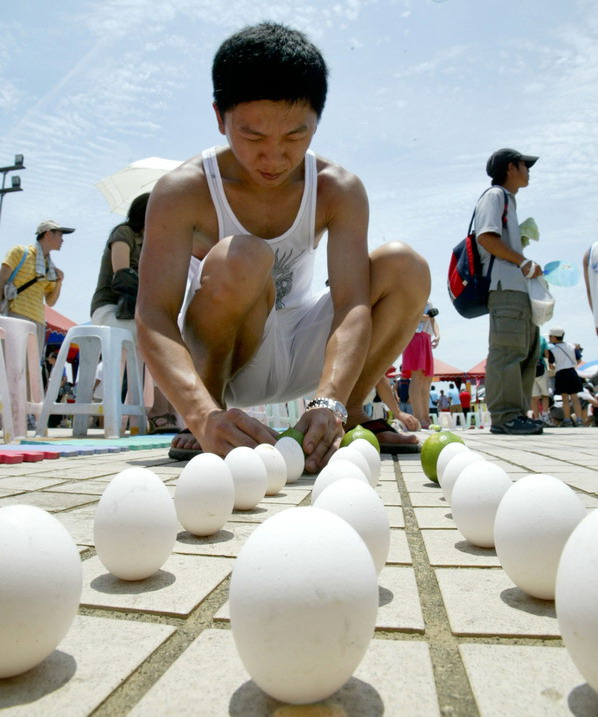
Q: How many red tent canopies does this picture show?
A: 3